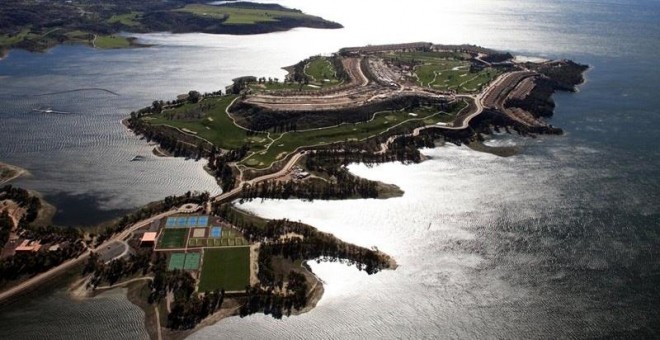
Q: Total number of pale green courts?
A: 2